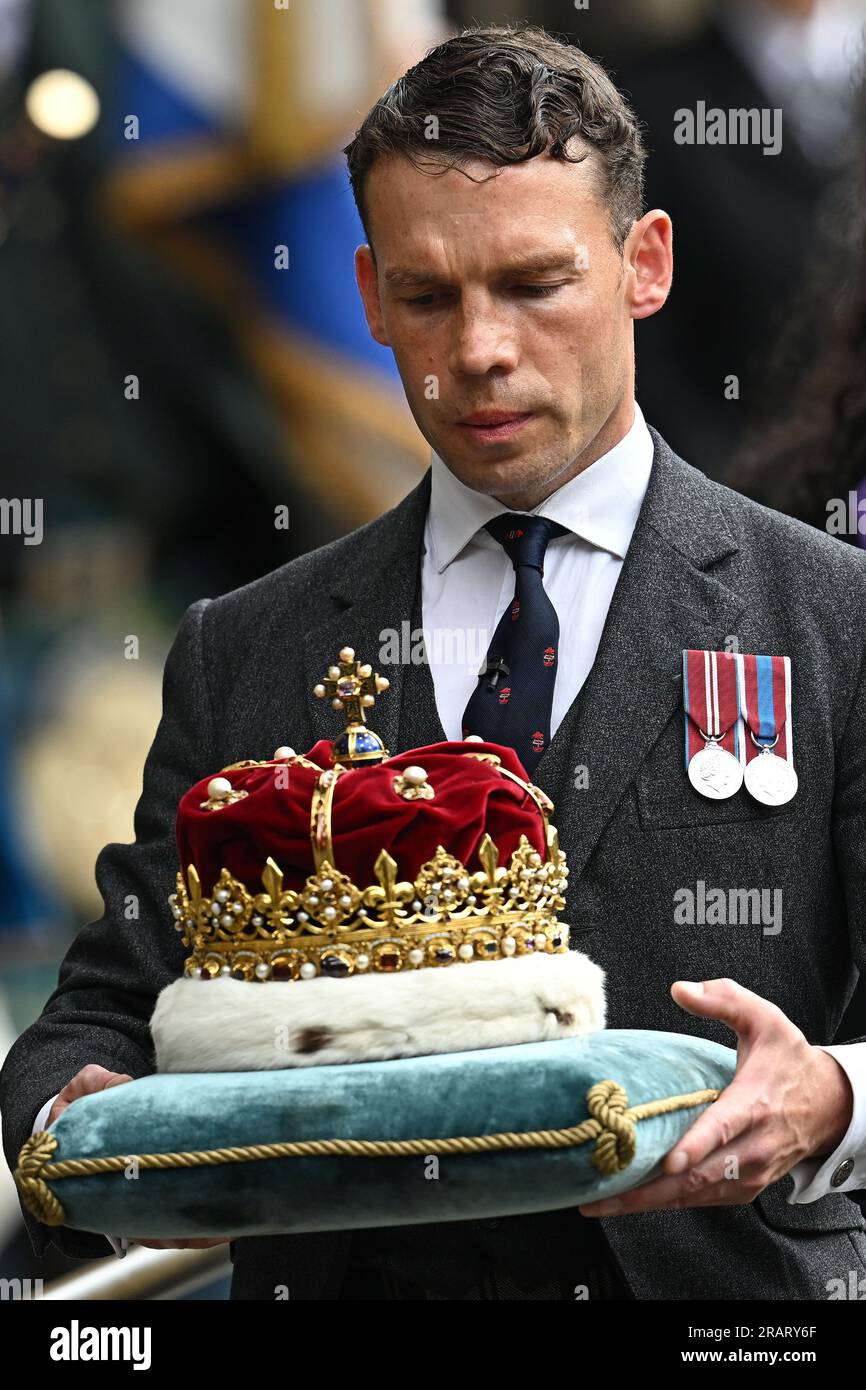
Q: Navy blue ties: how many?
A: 1